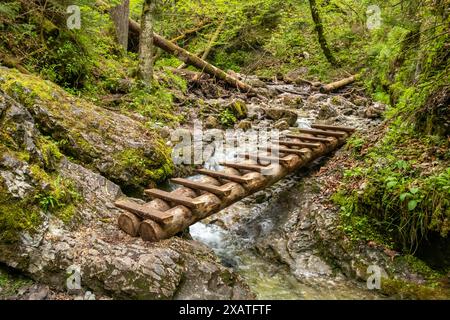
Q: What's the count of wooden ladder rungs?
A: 11